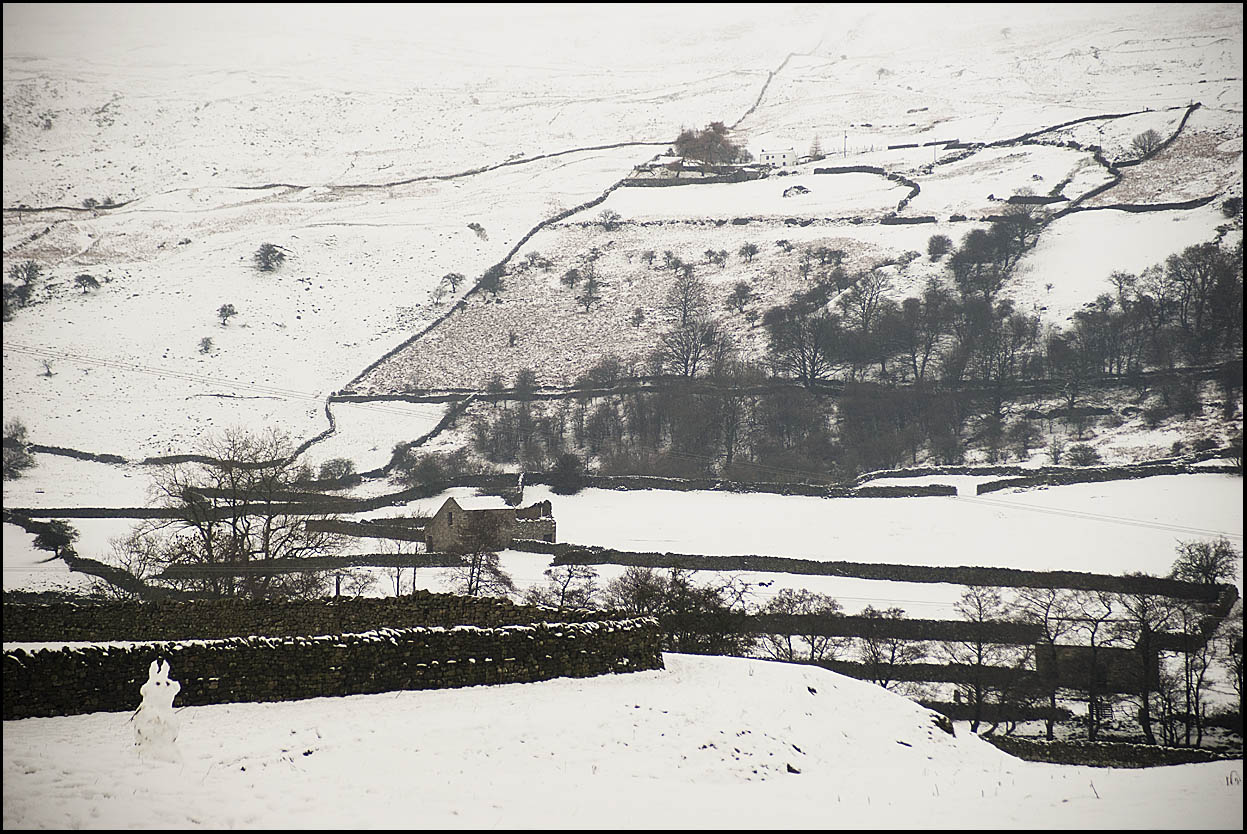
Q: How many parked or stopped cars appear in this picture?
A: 0